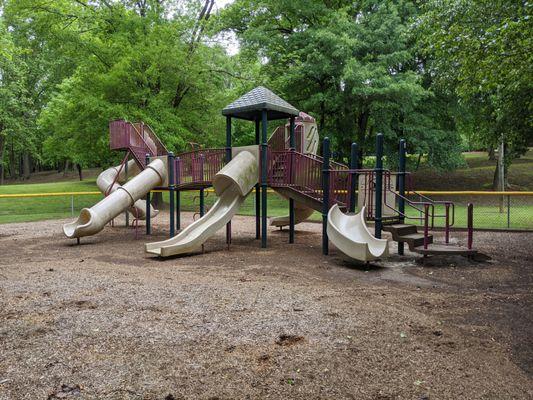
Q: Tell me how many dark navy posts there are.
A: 12